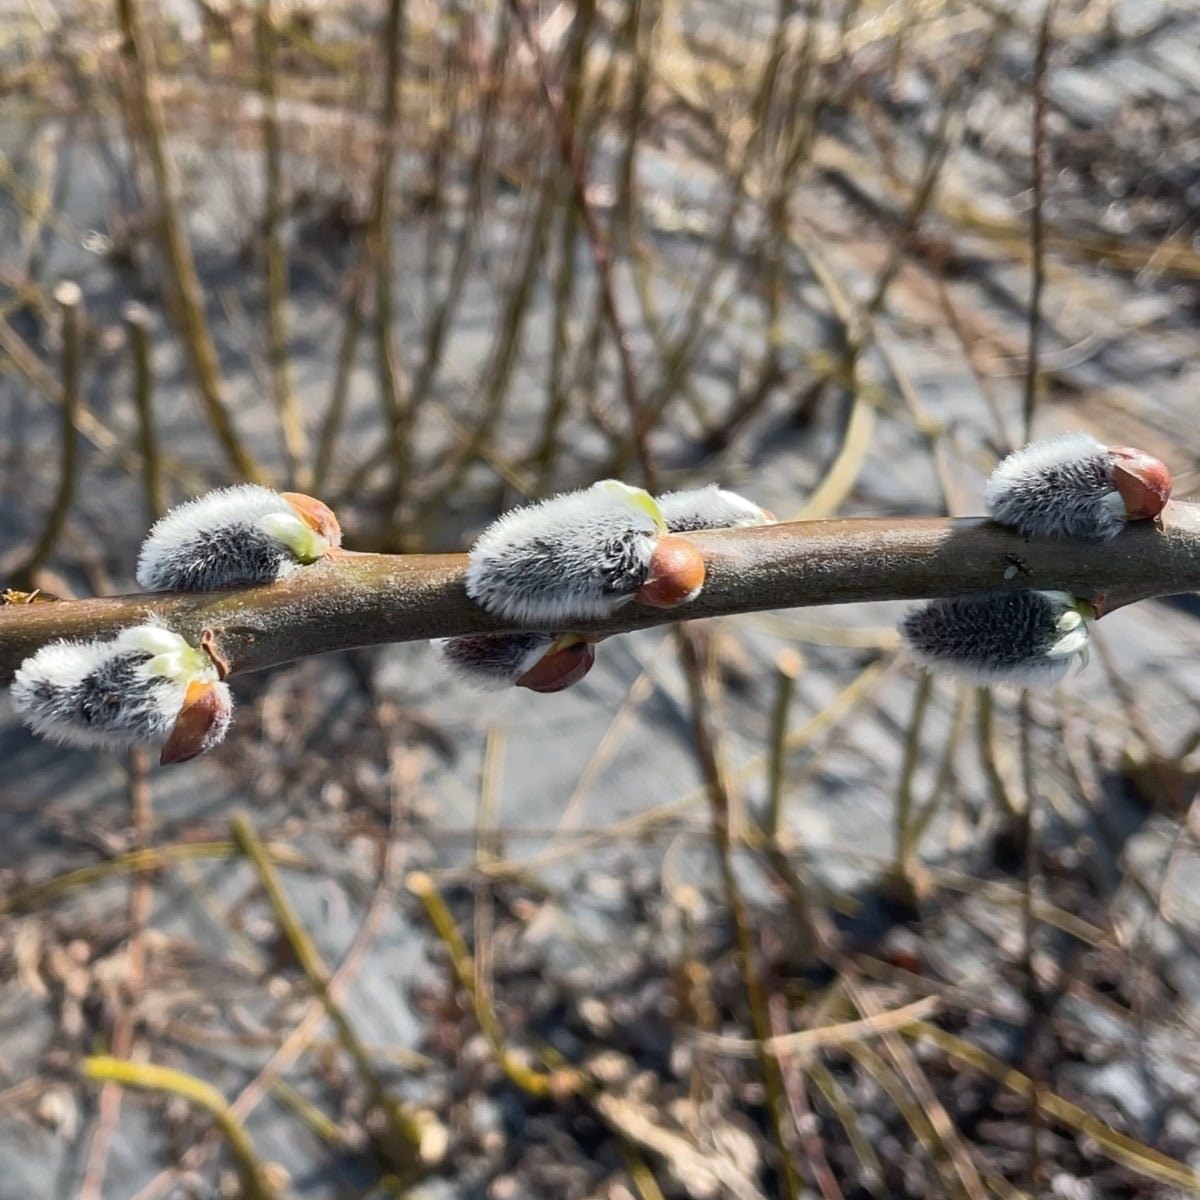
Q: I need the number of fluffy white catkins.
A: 7